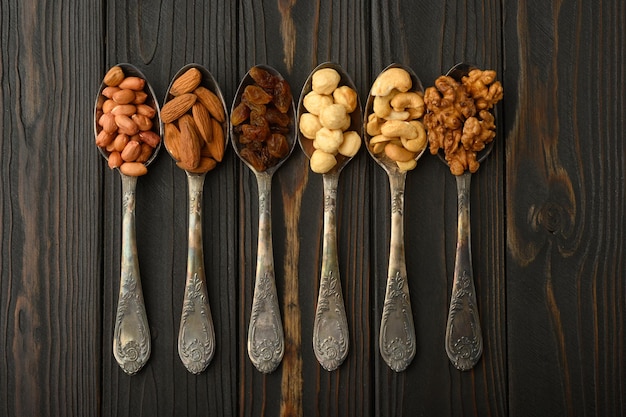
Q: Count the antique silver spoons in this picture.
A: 6